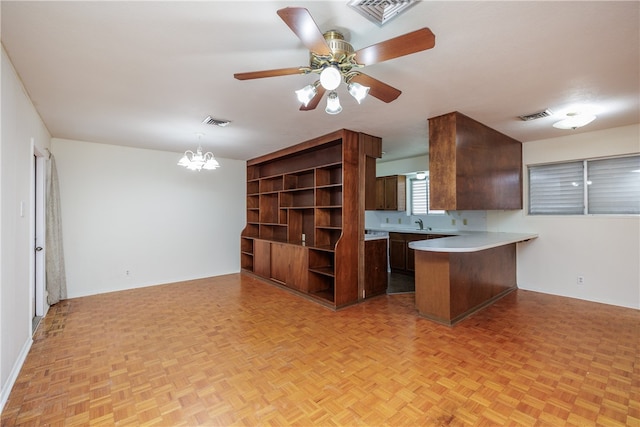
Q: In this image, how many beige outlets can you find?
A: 4